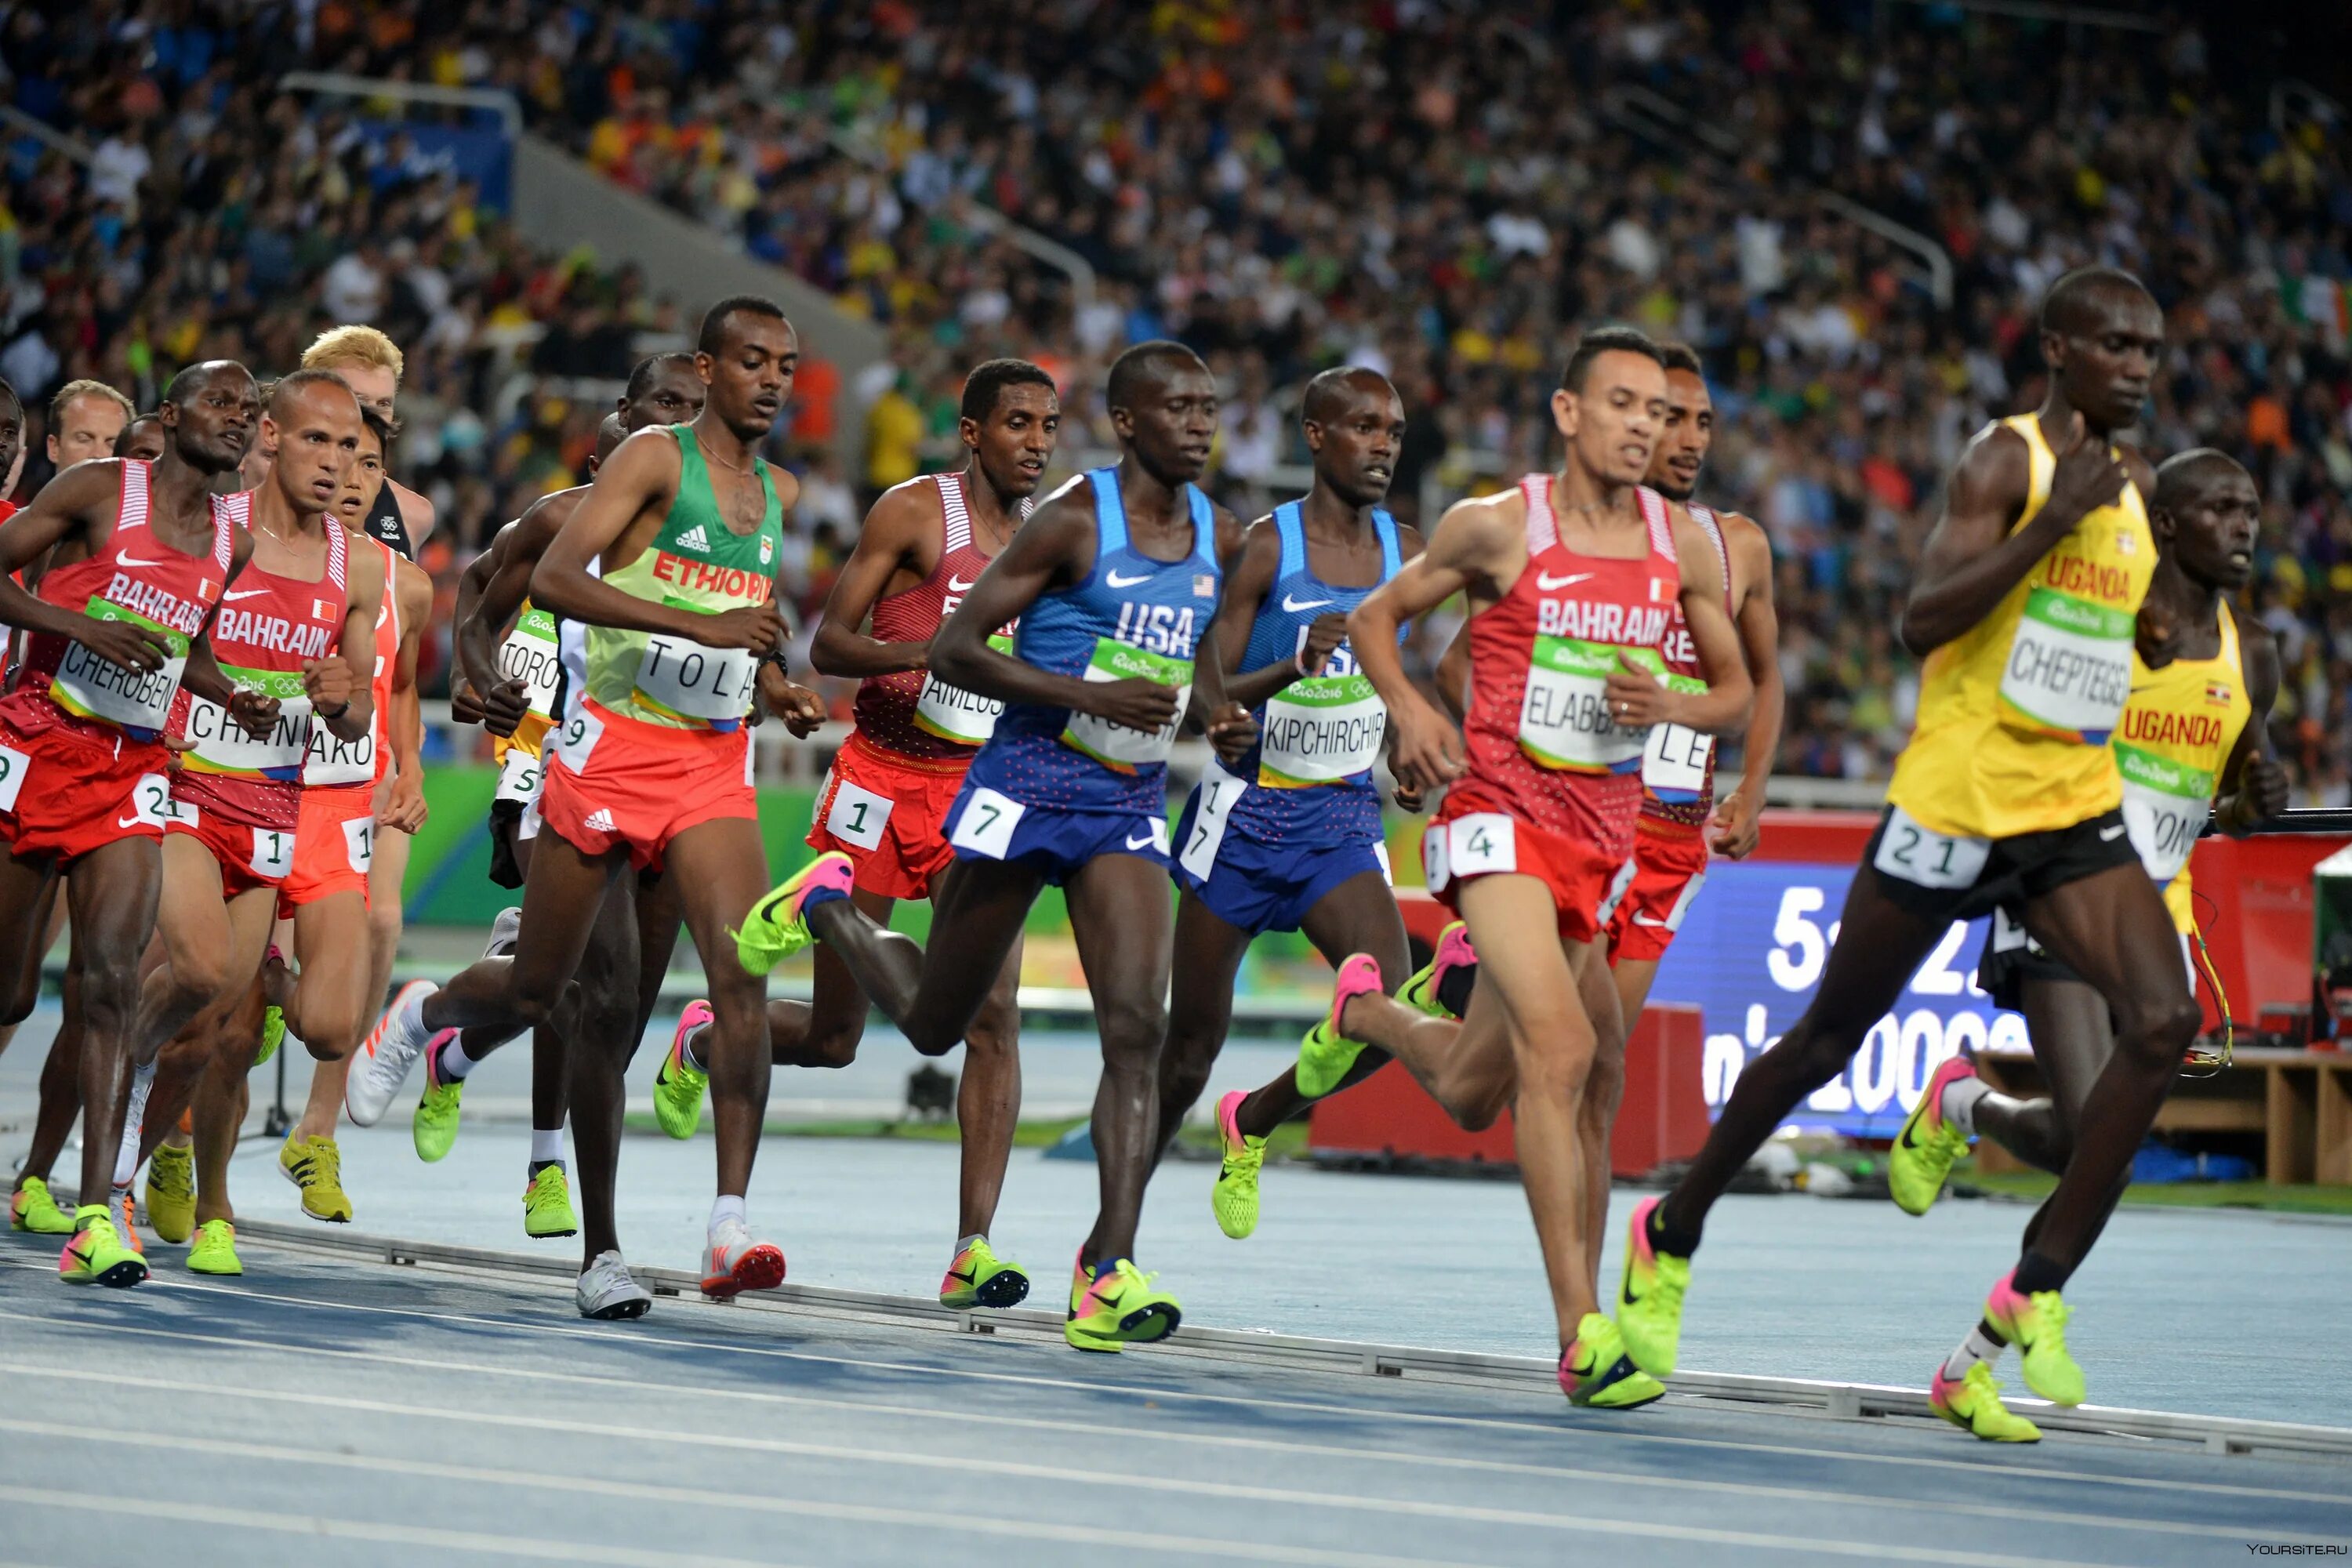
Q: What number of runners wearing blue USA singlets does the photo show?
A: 2